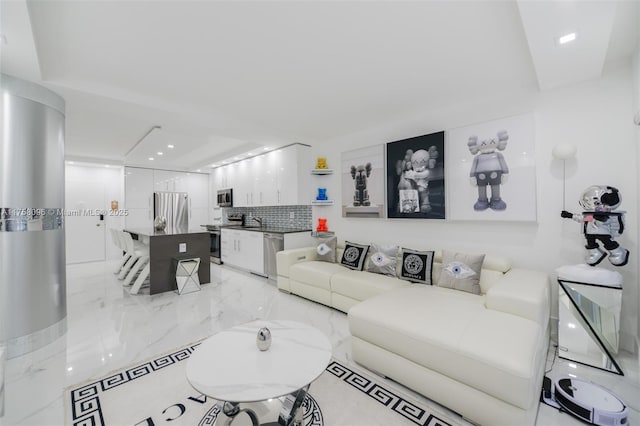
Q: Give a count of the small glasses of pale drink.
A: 0